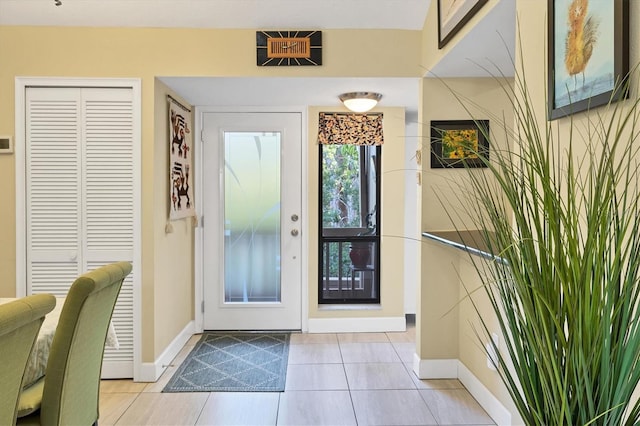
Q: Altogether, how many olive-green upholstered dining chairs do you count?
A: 2